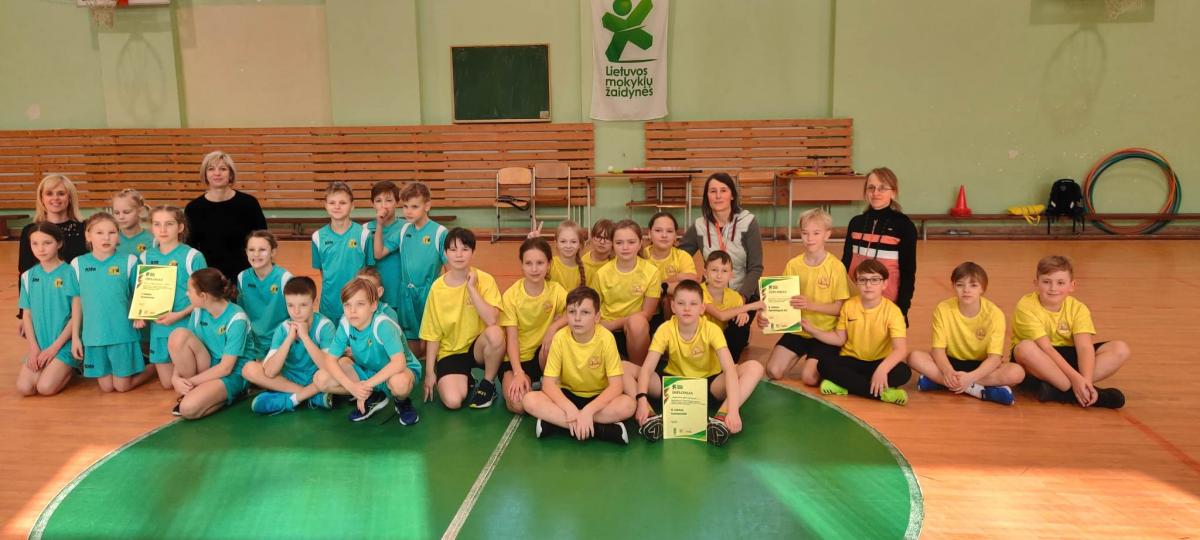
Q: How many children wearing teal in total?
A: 12